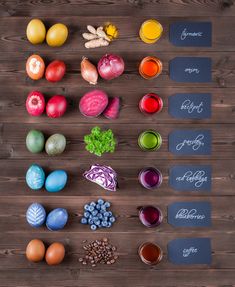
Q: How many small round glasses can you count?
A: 7